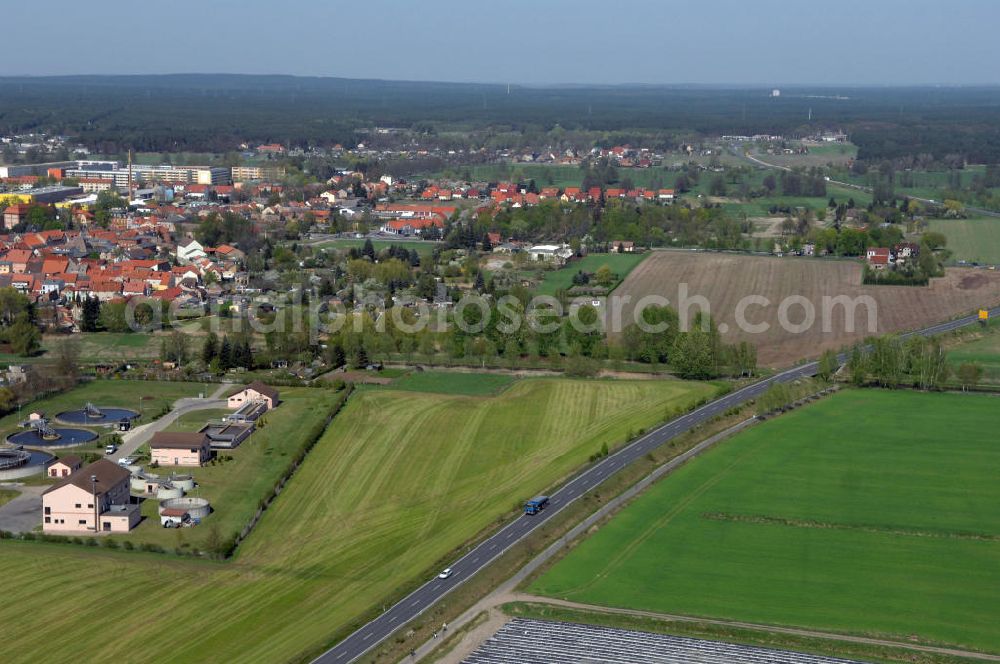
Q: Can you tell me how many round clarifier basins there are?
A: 3